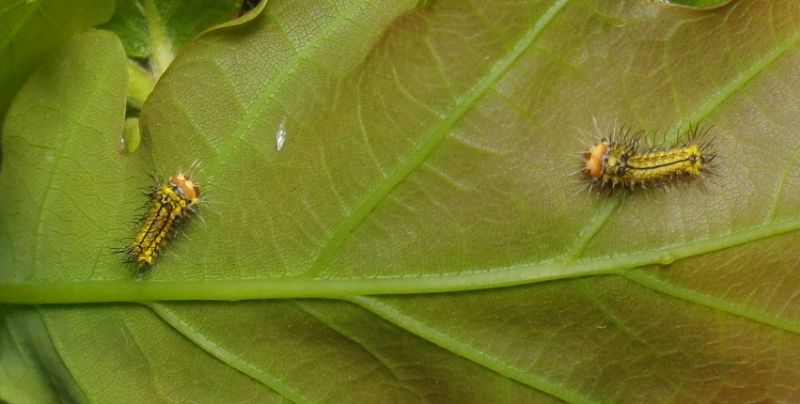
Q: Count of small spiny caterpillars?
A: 2